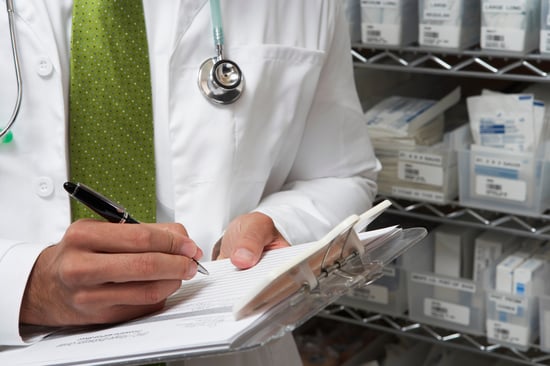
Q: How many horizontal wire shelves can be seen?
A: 3